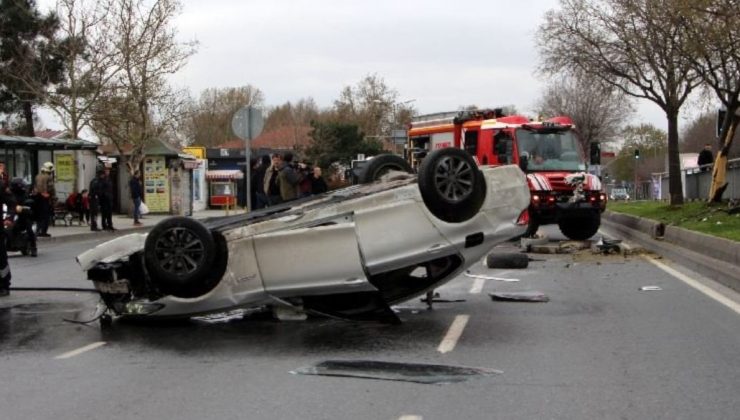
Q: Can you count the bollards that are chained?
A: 0